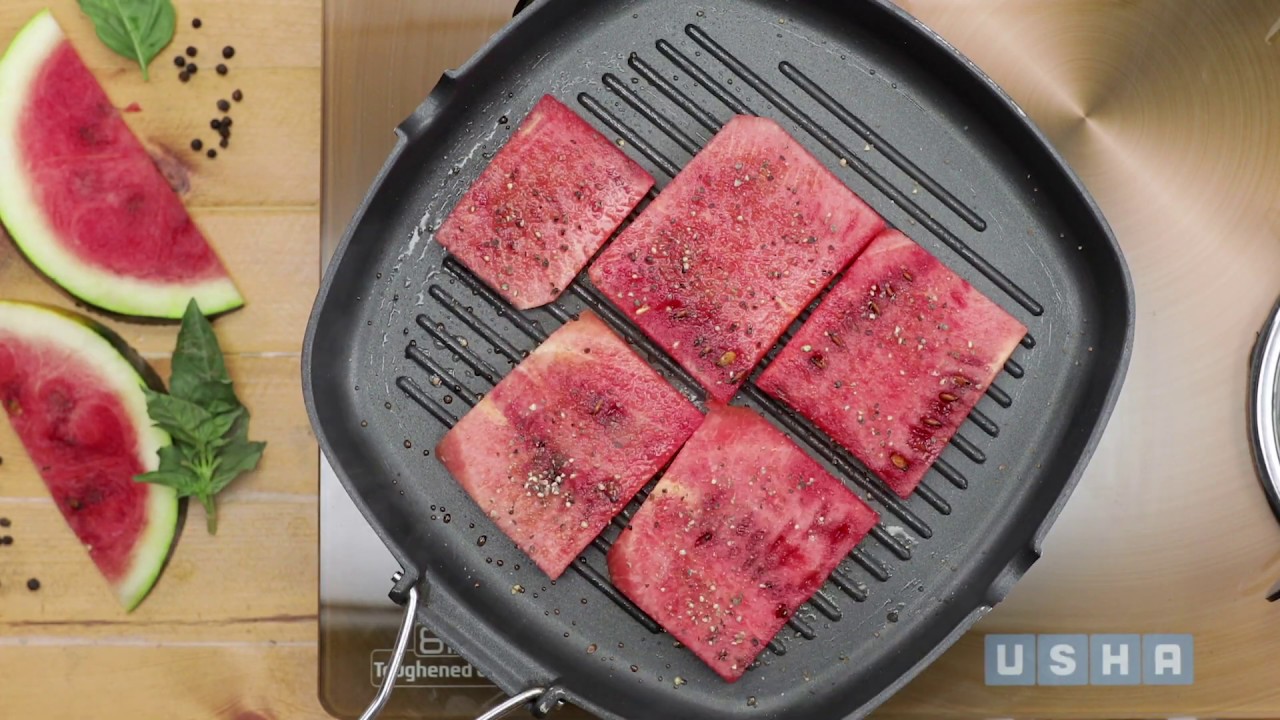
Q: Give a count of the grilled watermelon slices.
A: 5